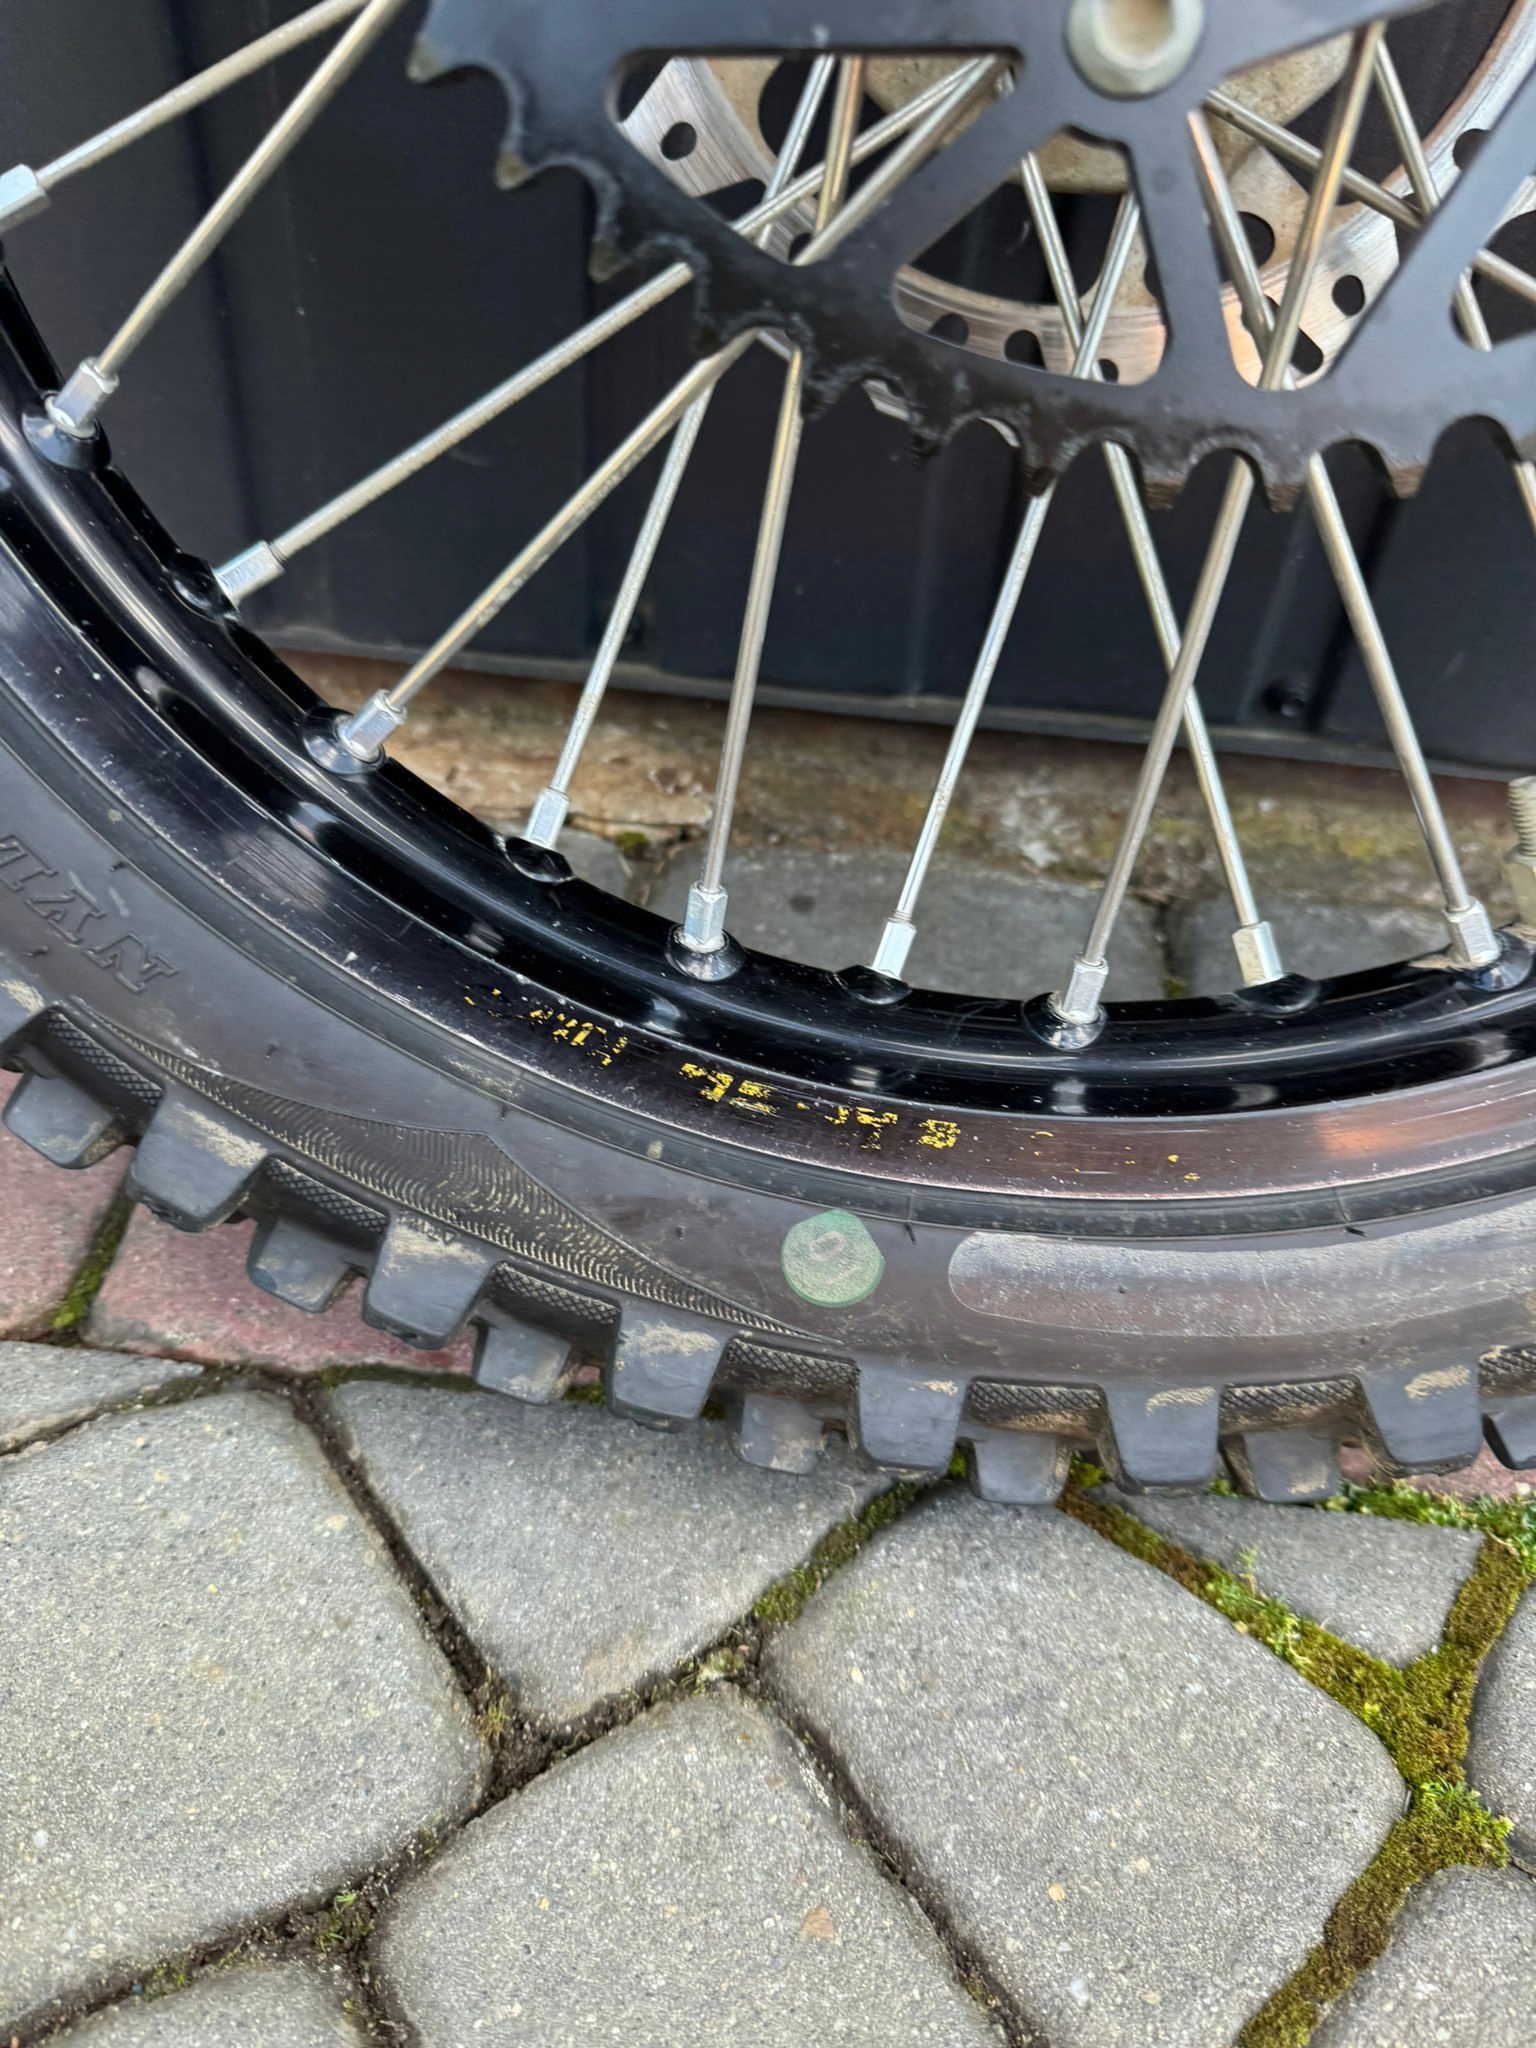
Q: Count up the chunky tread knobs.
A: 14